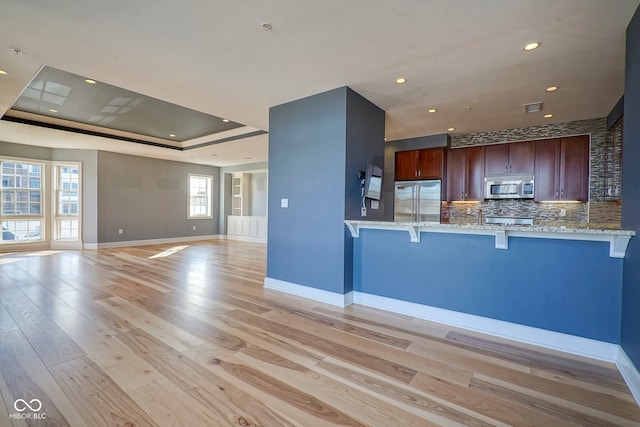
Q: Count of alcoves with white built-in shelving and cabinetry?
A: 1